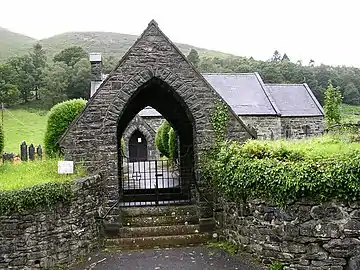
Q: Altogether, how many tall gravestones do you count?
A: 3